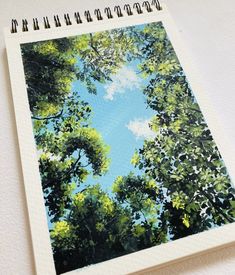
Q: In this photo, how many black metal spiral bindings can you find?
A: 15